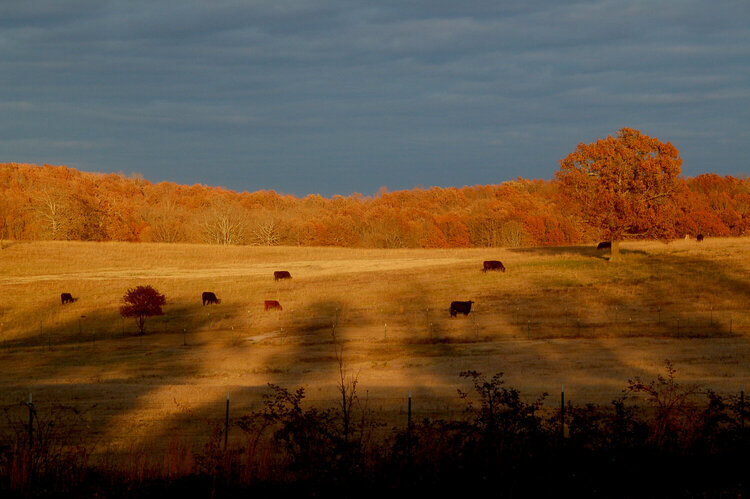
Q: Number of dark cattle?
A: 7